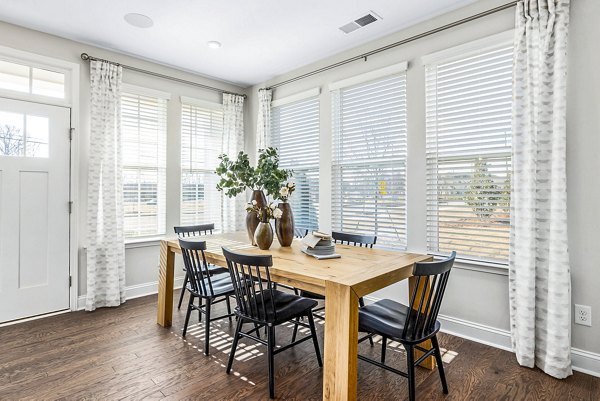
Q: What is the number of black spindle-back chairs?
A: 6